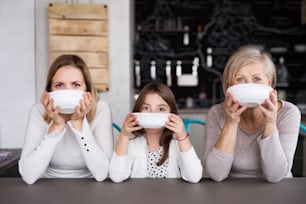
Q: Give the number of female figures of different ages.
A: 3